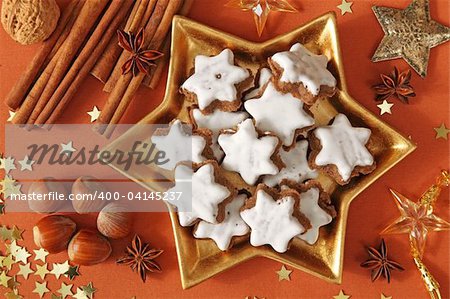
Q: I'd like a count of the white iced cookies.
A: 13